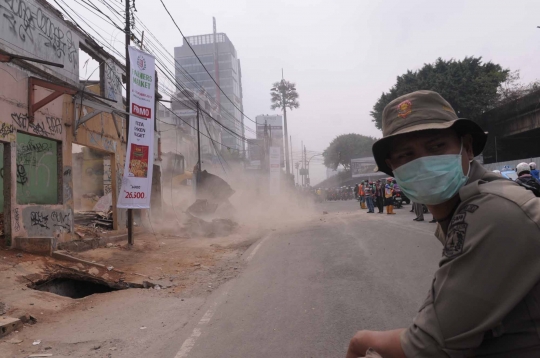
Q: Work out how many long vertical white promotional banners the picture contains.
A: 2